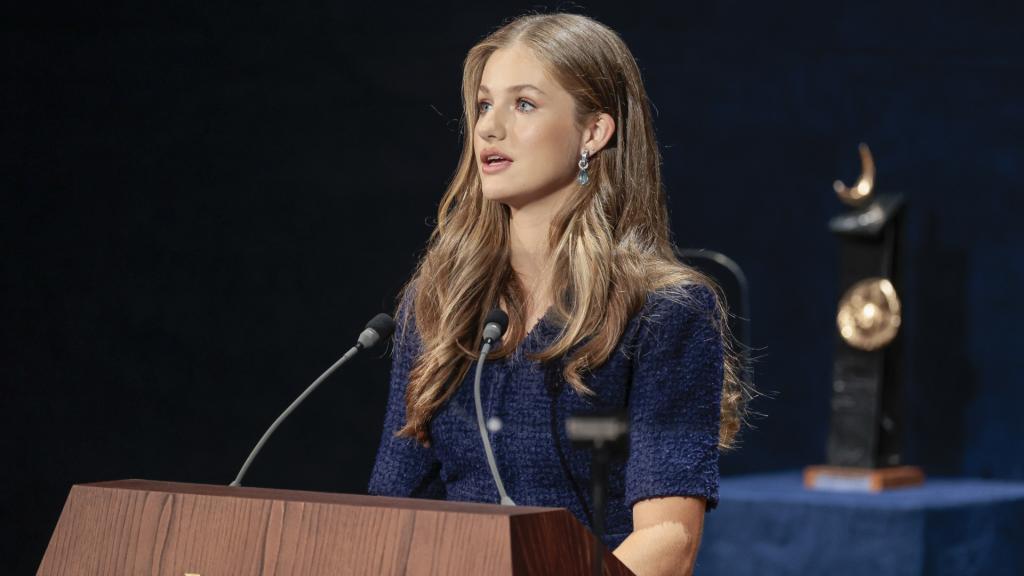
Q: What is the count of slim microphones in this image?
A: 2